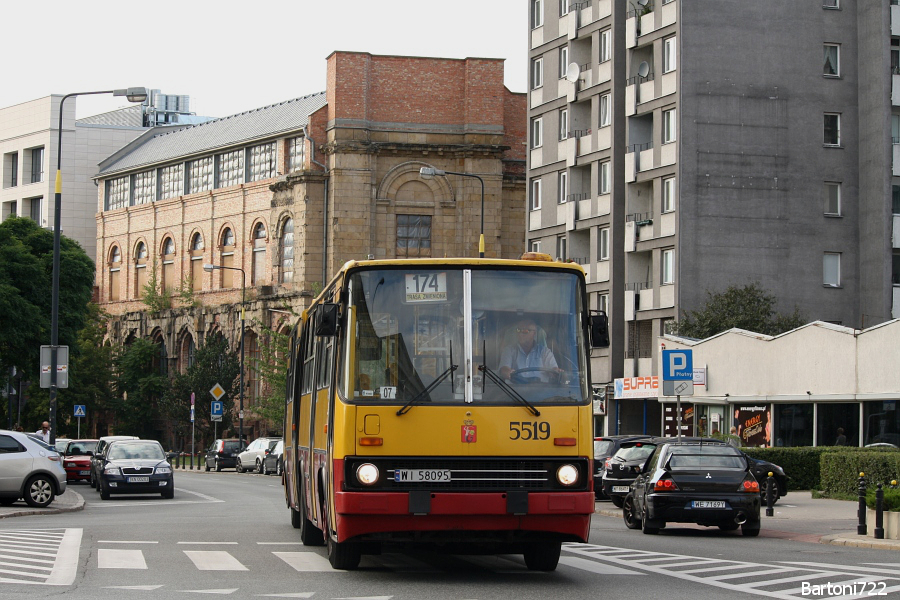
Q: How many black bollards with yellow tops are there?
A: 3